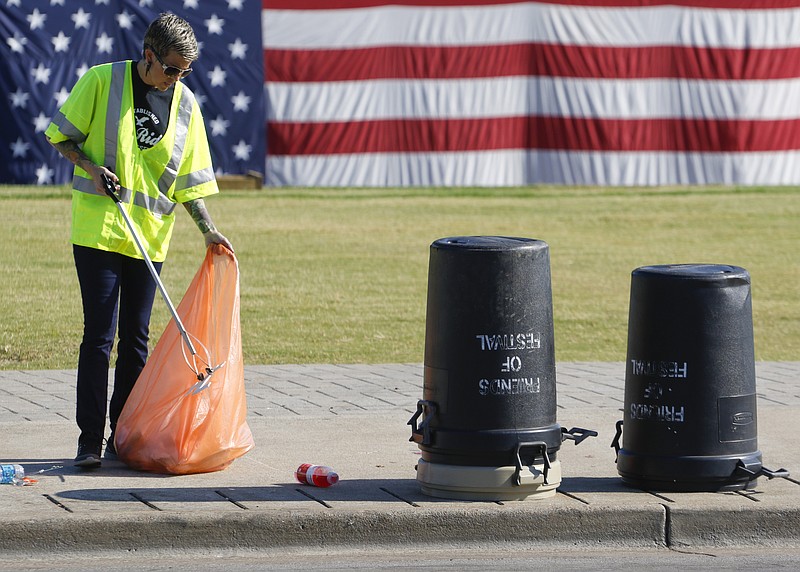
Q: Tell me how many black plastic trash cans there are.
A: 2